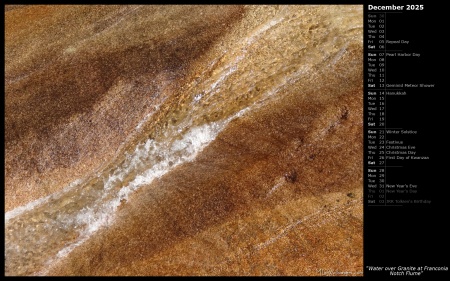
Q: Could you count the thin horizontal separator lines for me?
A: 6